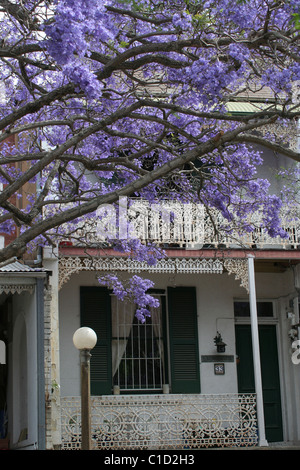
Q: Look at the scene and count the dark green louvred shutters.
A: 2